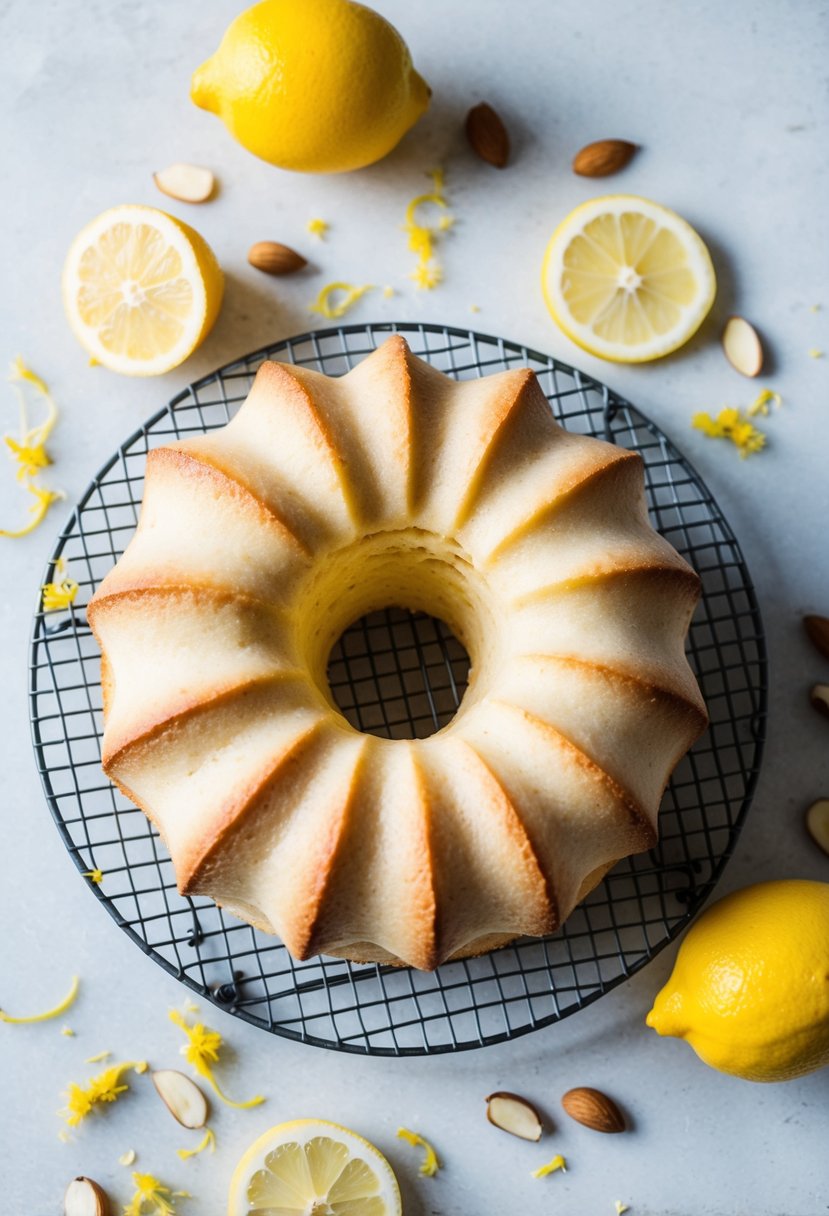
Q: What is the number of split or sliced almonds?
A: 7